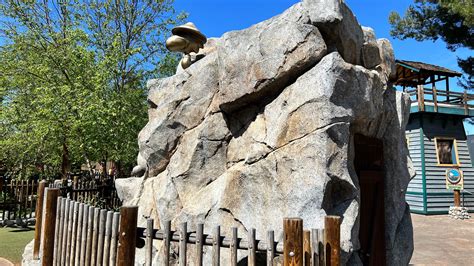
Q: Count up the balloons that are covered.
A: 0